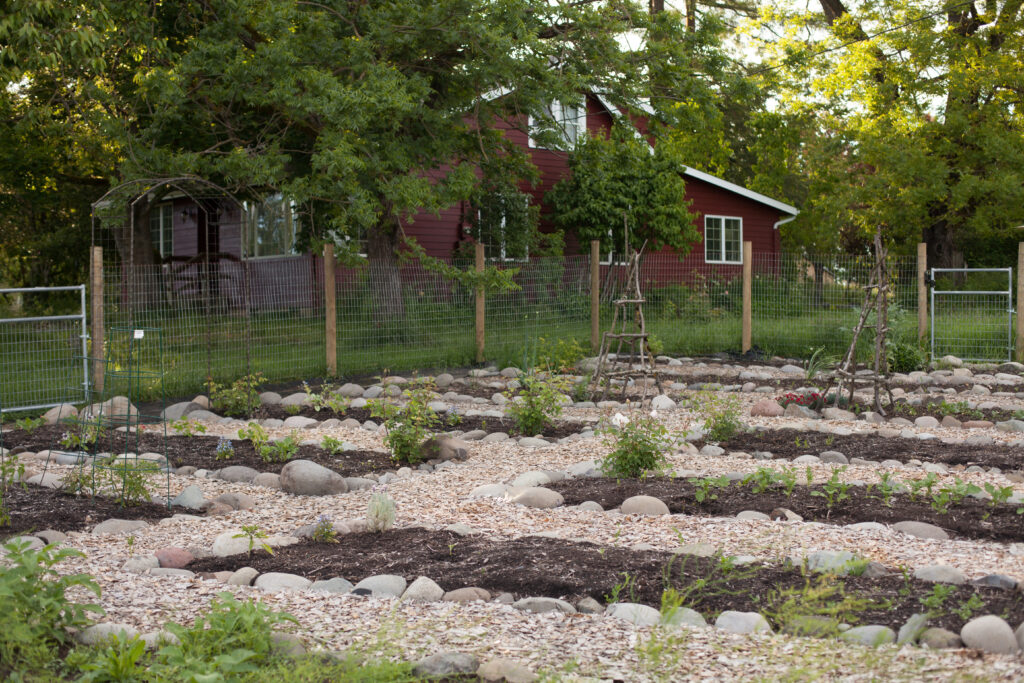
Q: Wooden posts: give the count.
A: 7